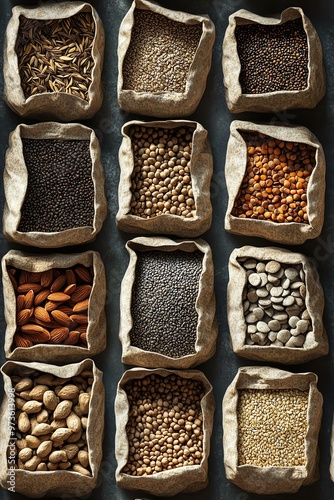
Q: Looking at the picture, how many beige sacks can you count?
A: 12